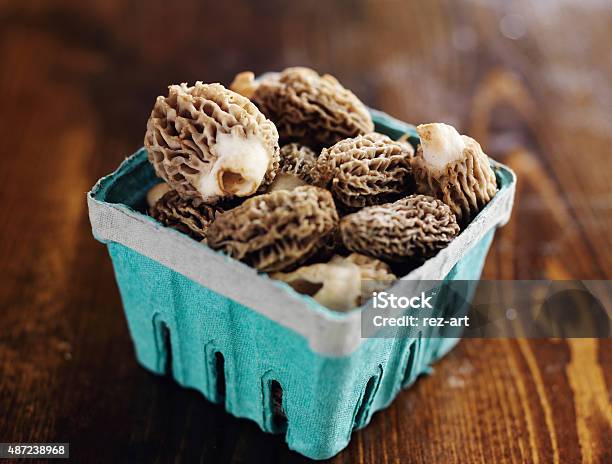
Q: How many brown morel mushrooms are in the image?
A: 9